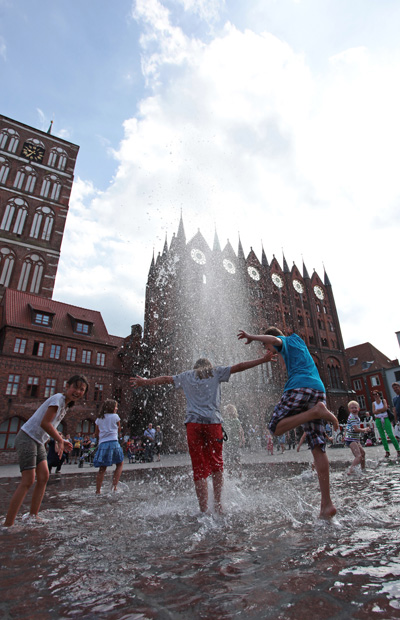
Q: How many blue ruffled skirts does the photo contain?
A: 1